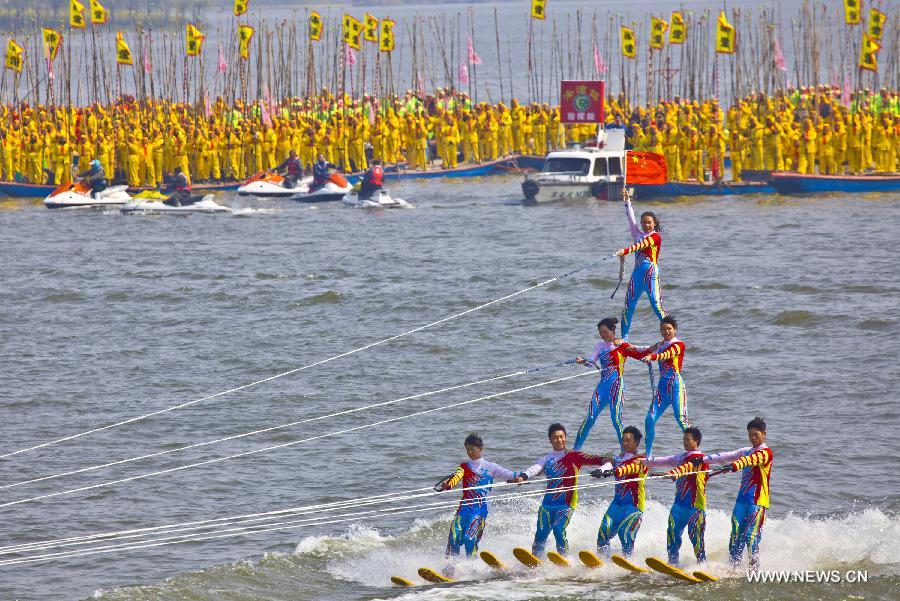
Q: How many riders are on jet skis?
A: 5